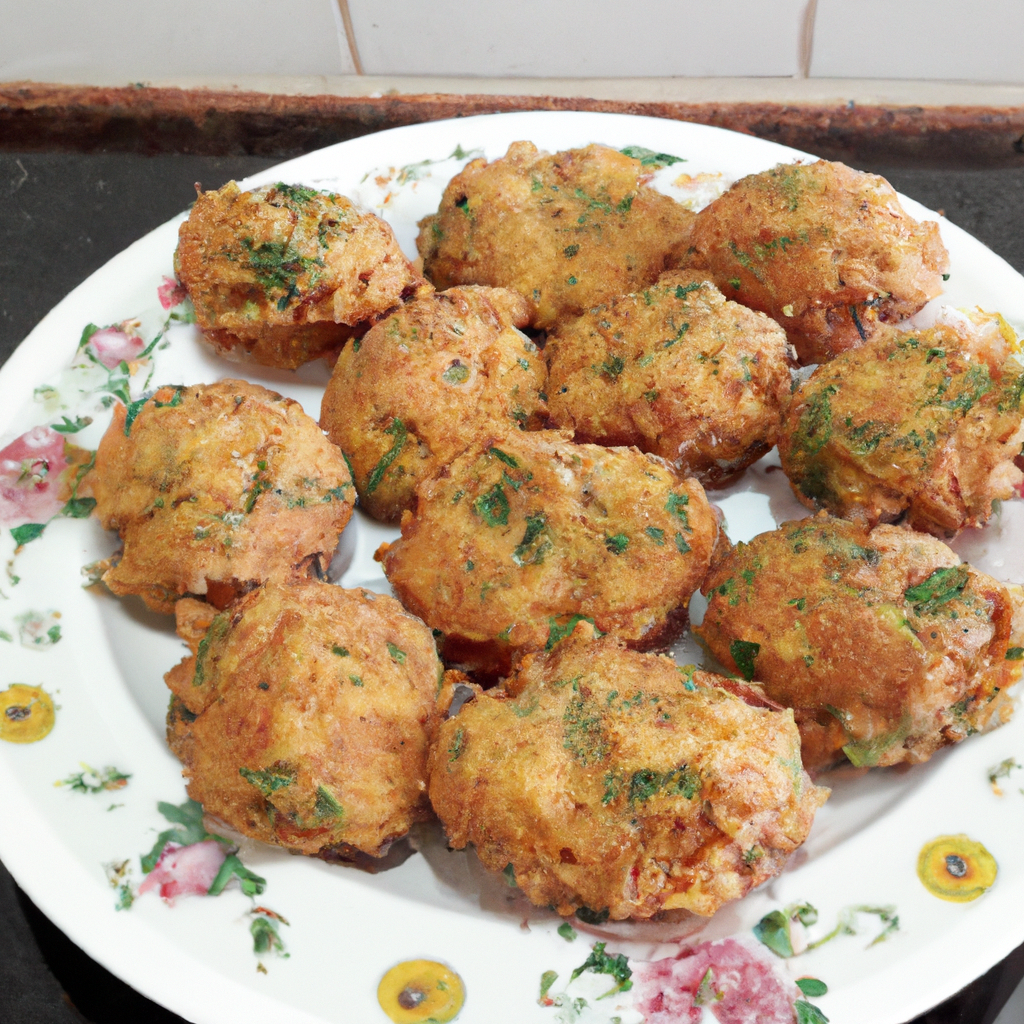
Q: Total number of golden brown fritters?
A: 11